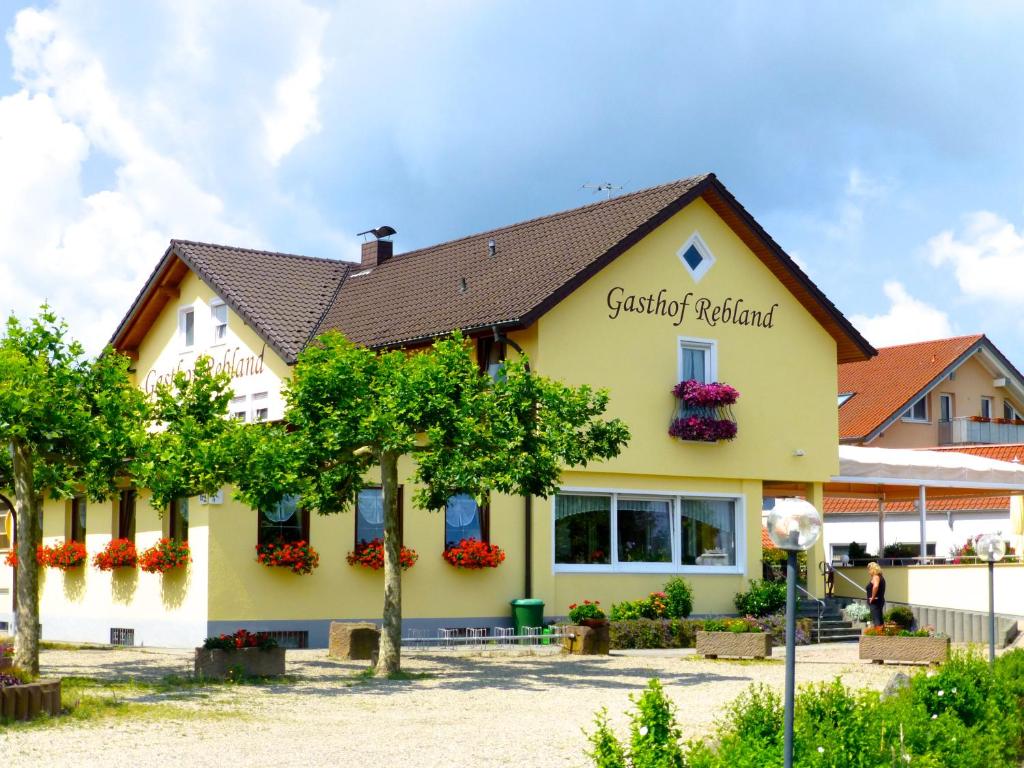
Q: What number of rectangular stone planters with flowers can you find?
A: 3